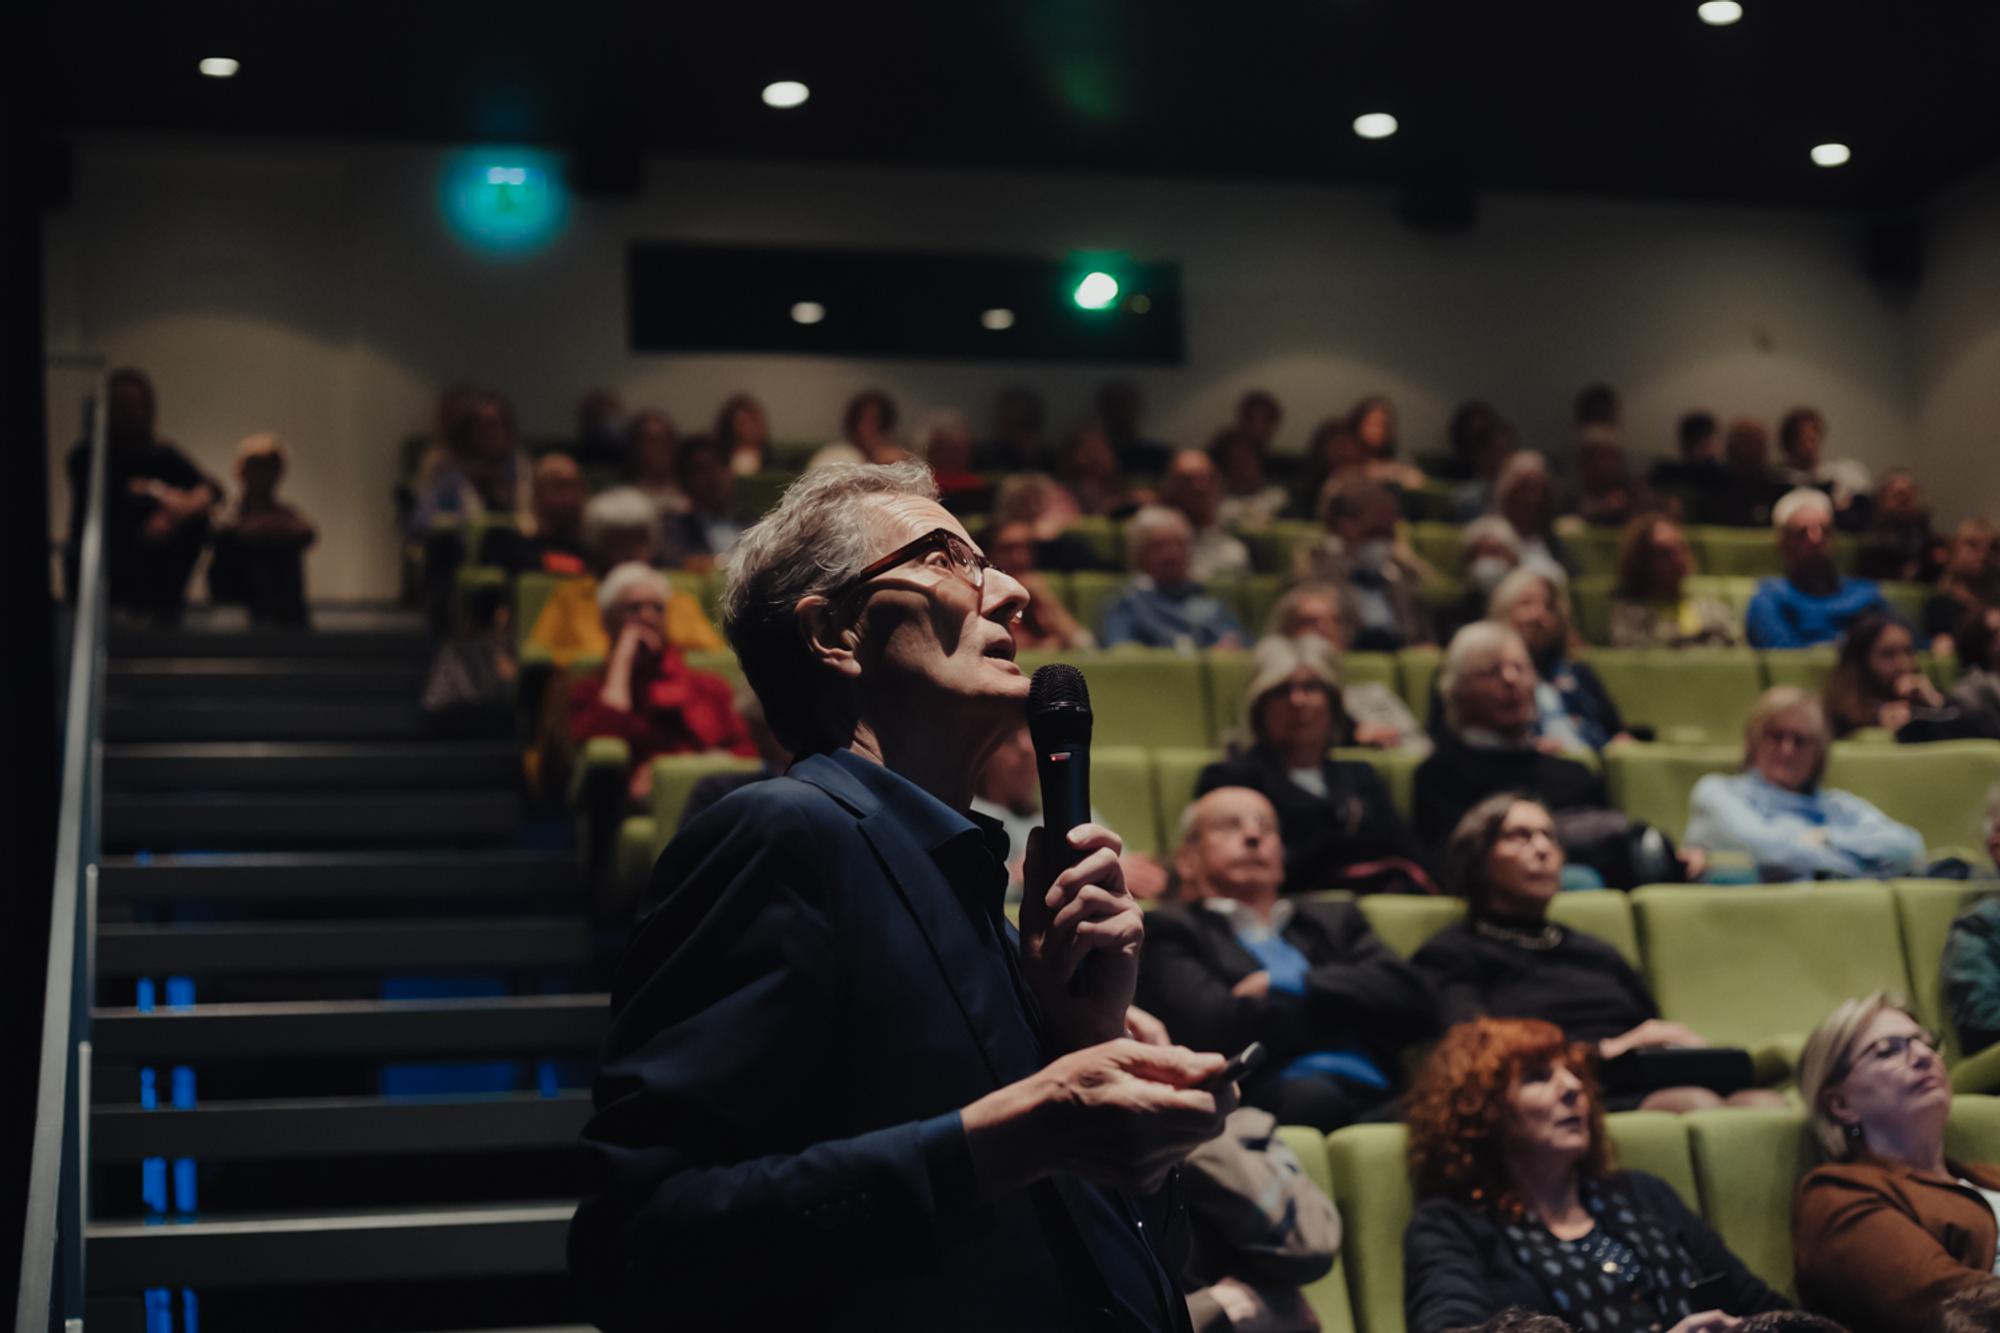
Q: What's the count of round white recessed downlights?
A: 5